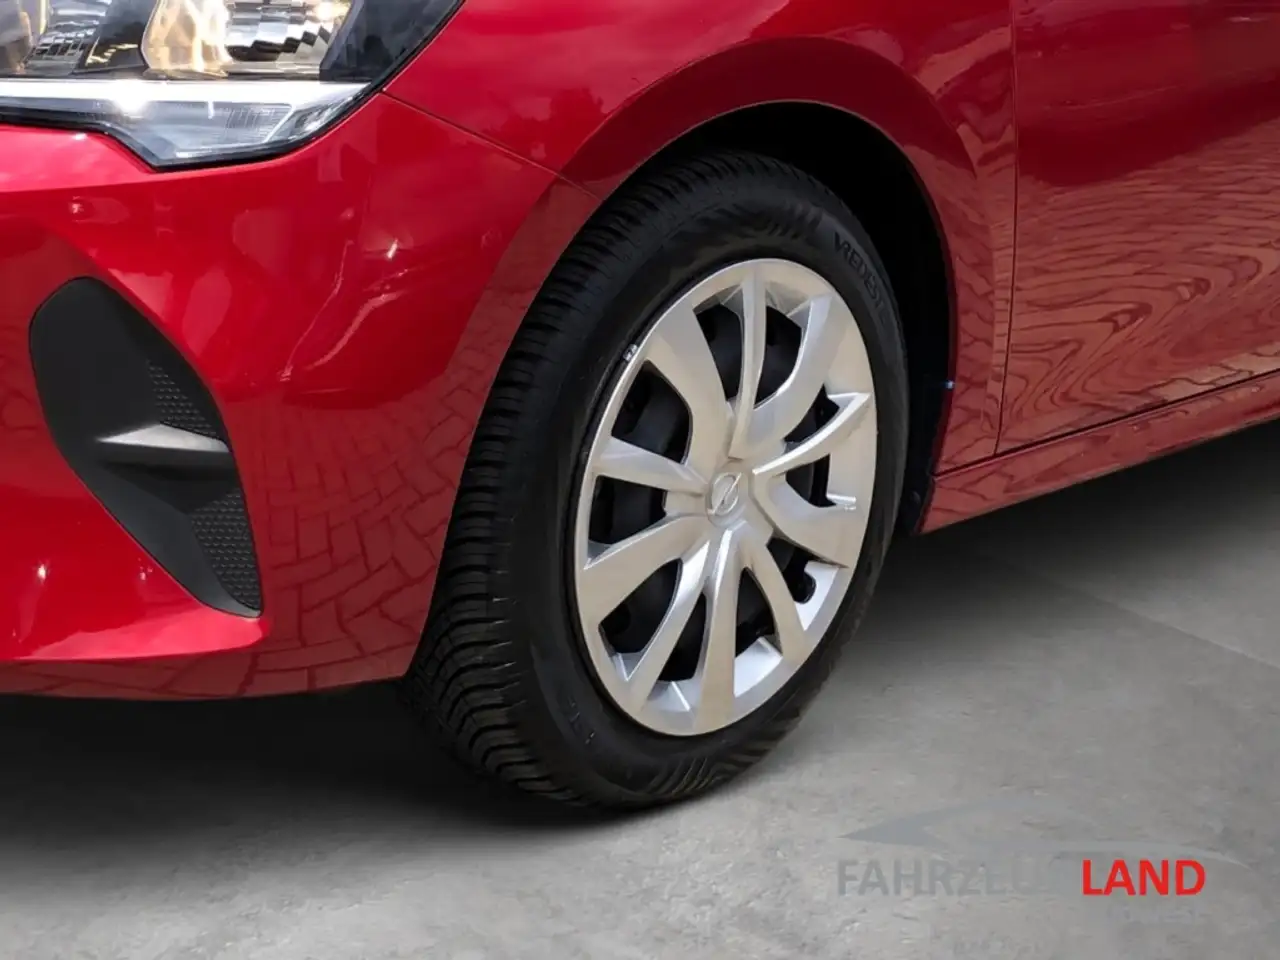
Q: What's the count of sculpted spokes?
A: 10